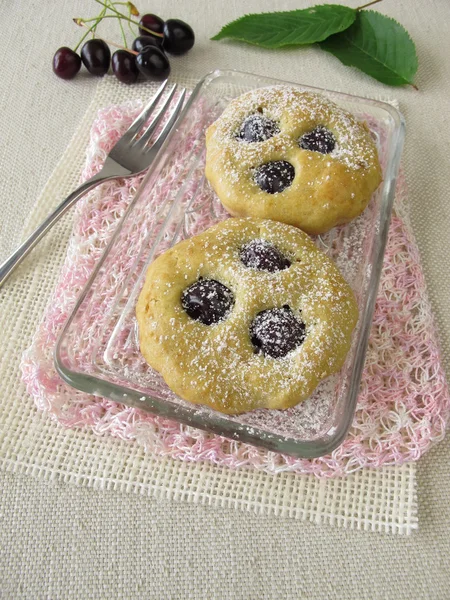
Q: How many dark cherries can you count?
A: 13